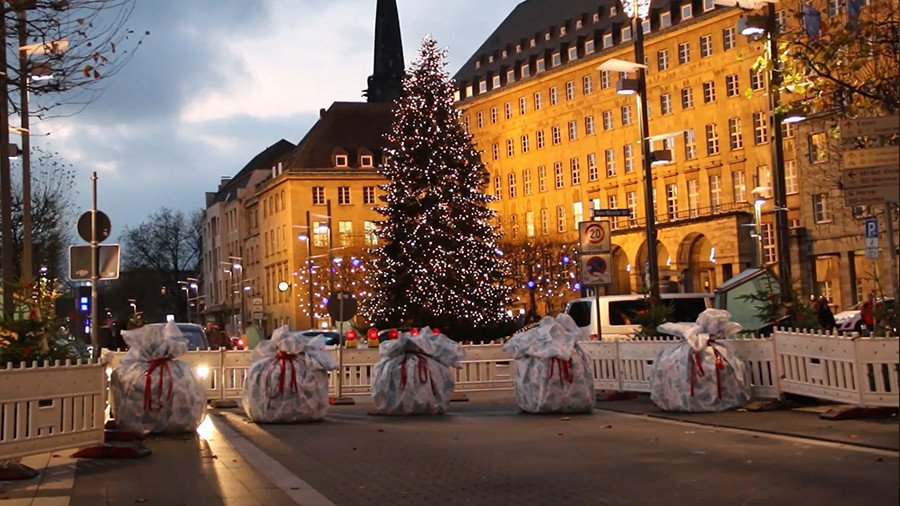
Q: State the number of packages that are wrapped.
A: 5